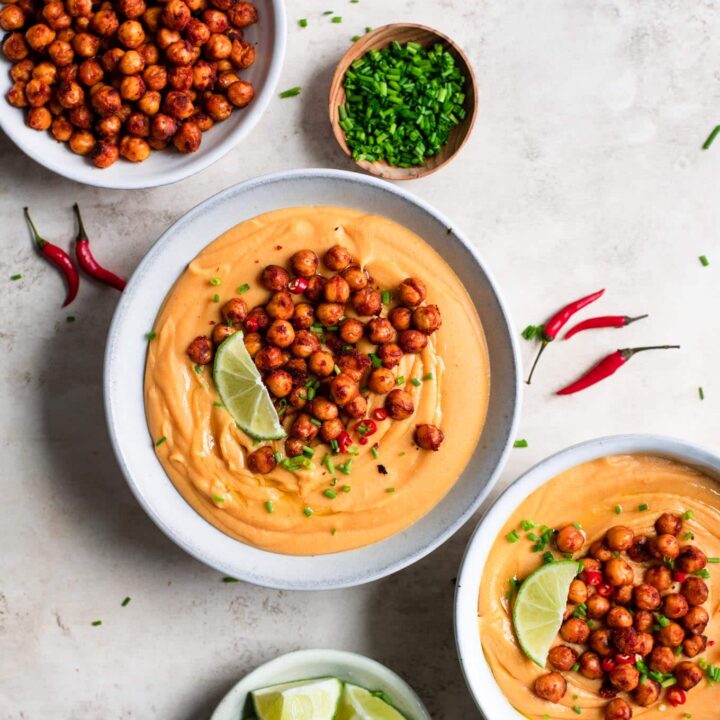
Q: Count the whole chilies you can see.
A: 5